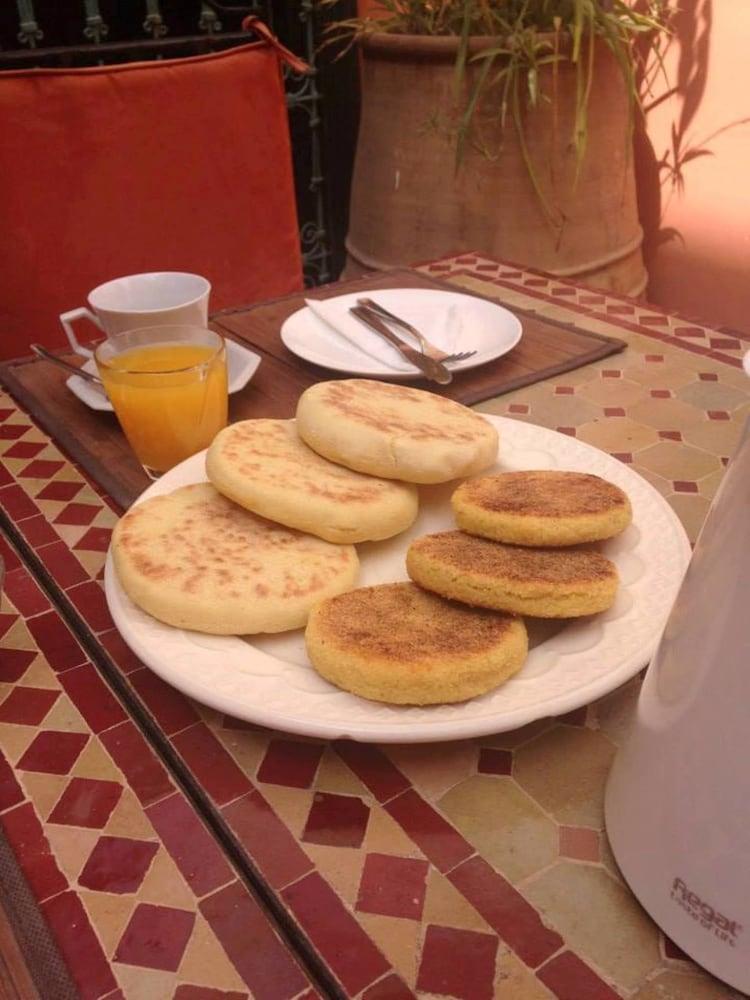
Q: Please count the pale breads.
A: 3